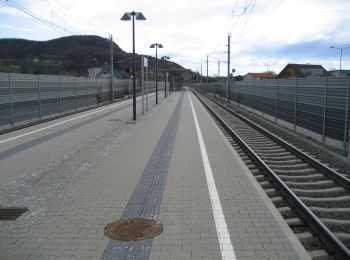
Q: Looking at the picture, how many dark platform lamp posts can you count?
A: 3